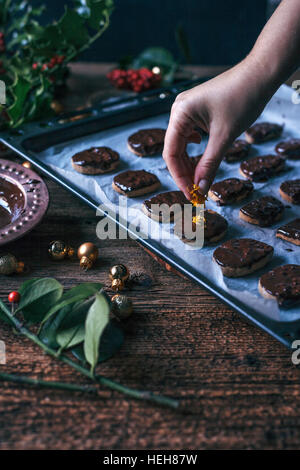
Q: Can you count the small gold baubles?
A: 5